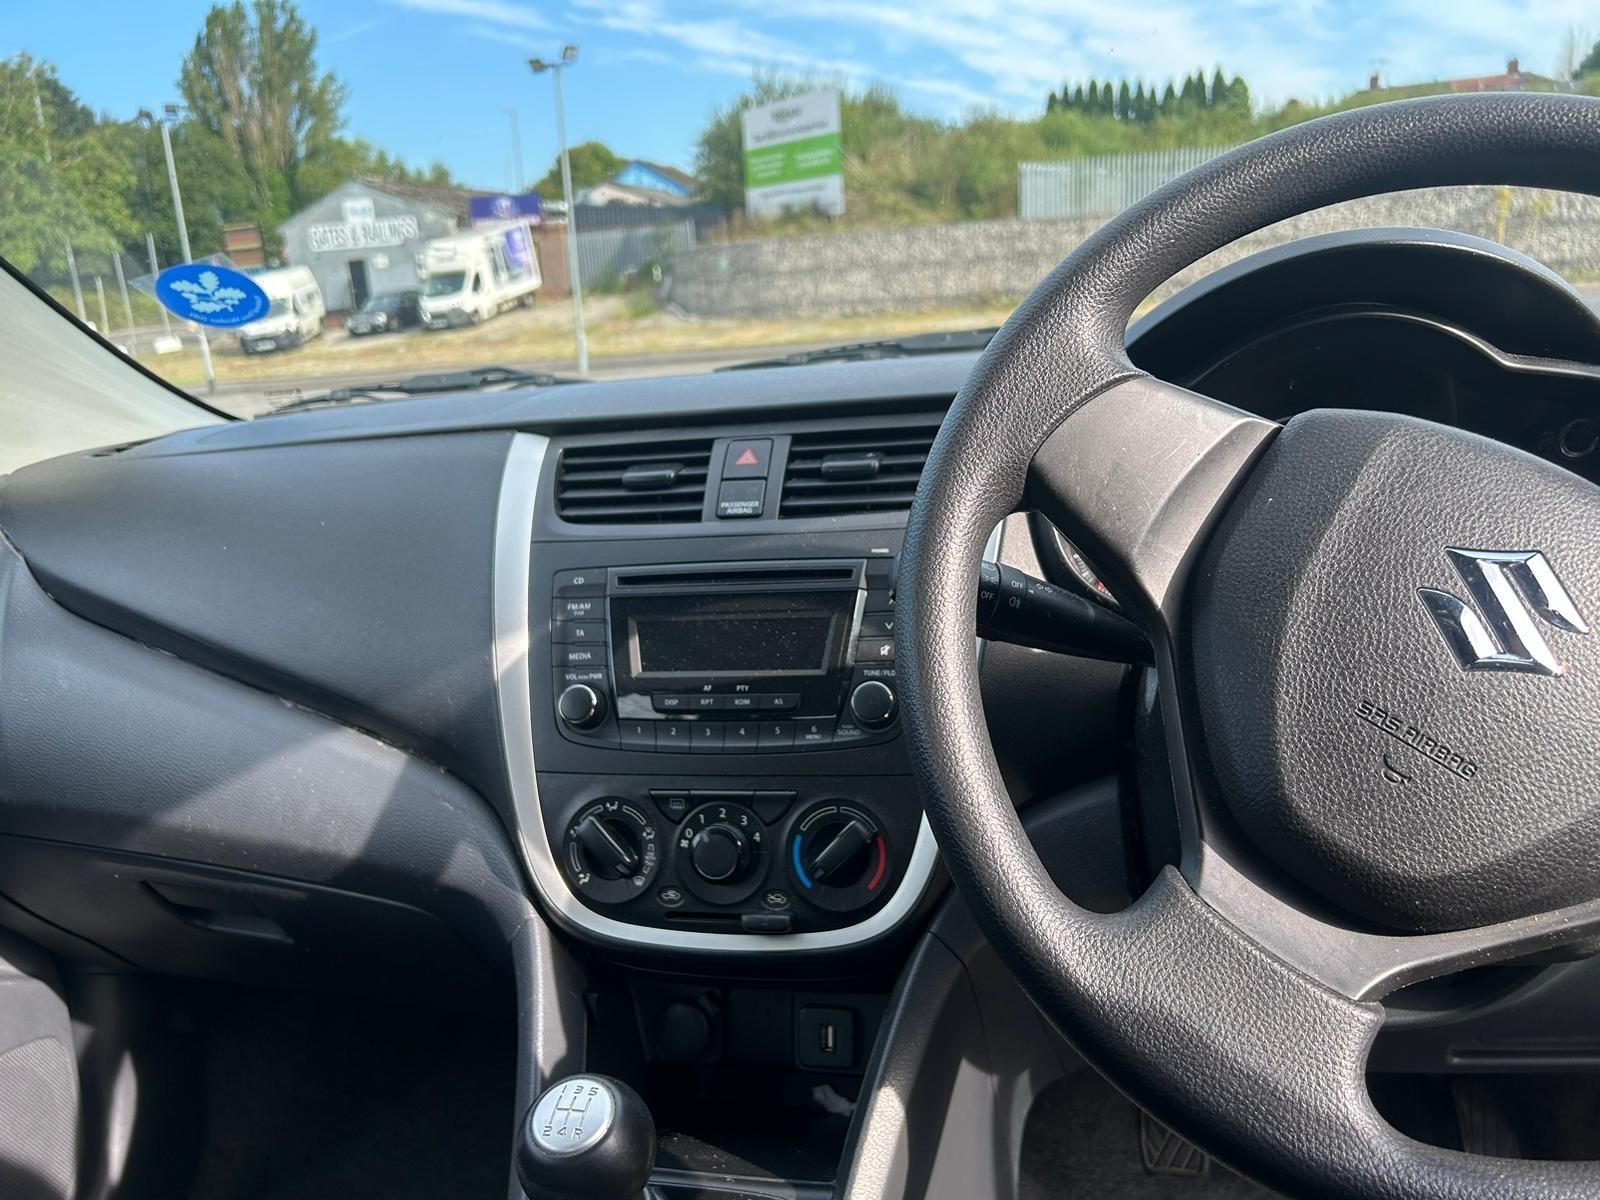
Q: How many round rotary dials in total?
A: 5